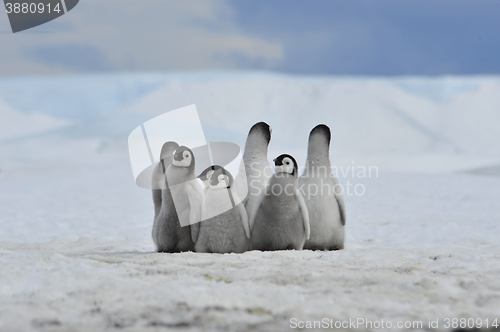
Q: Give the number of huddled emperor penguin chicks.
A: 7